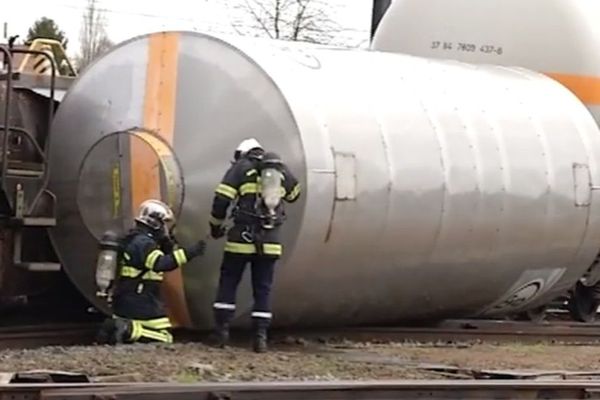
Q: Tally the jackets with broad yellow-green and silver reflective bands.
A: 2